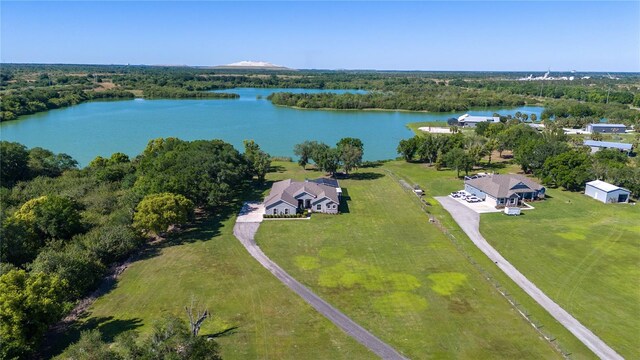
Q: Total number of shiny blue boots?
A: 0